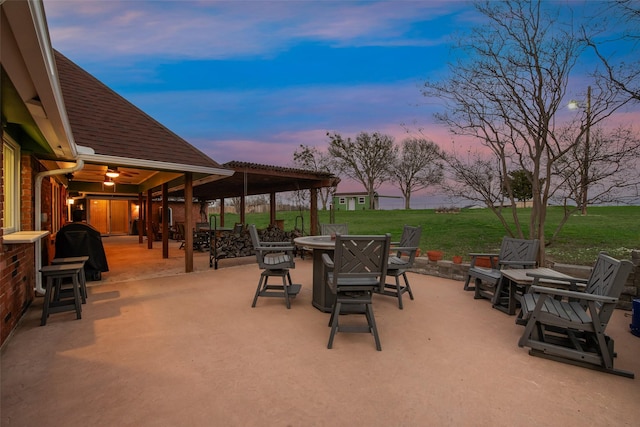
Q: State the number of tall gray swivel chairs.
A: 4